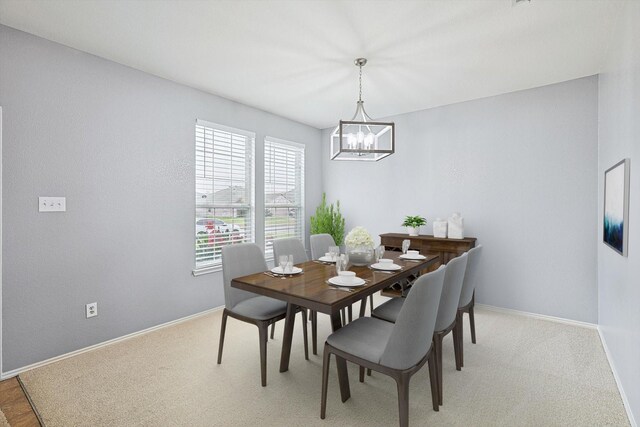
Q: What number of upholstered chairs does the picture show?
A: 6